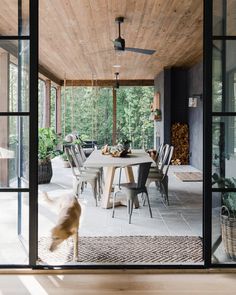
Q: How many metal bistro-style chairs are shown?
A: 7